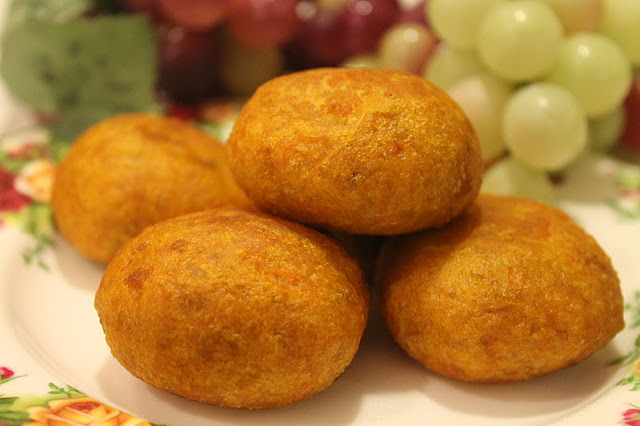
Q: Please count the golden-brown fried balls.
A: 4